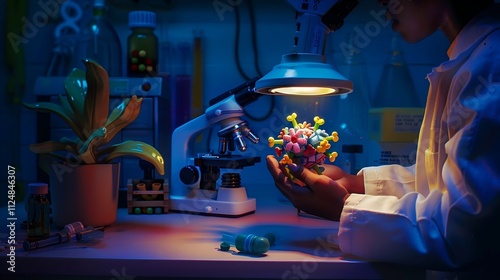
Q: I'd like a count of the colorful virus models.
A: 1